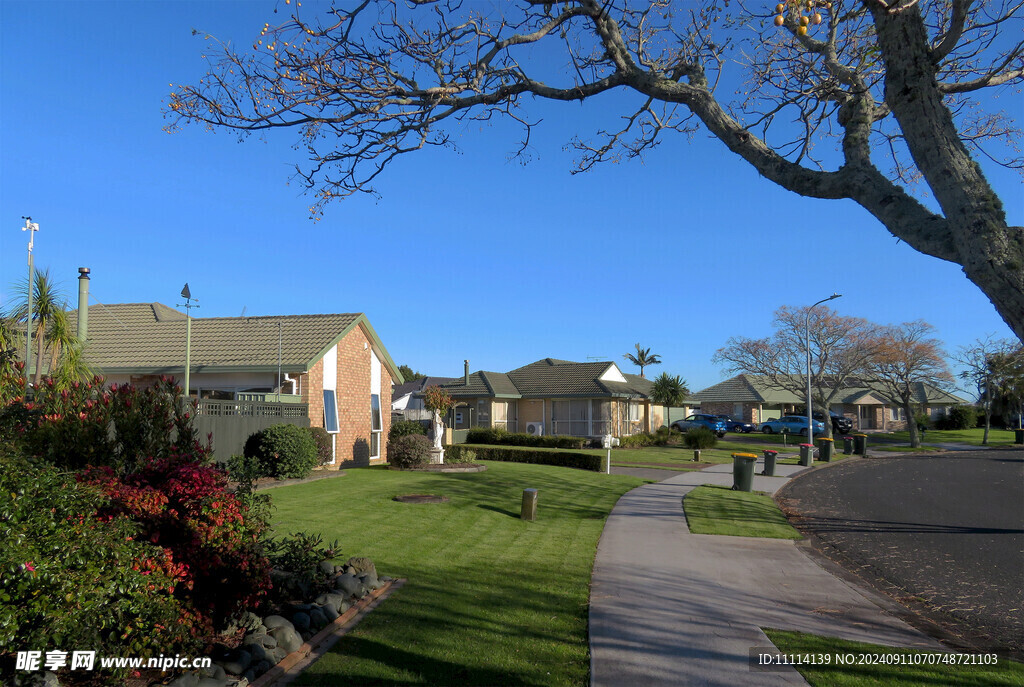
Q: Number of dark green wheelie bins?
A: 7